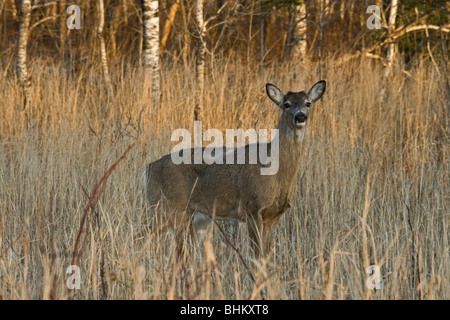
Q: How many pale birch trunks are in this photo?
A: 6